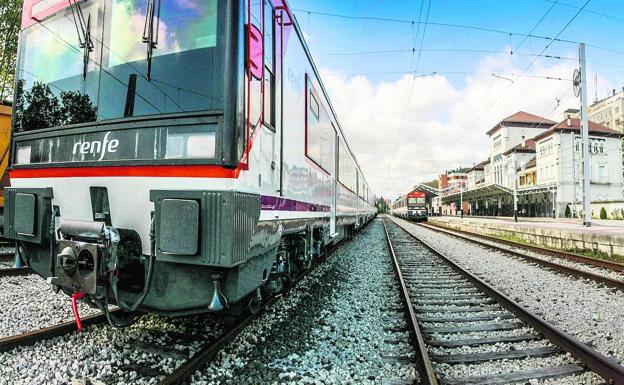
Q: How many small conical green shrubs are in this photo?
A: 2